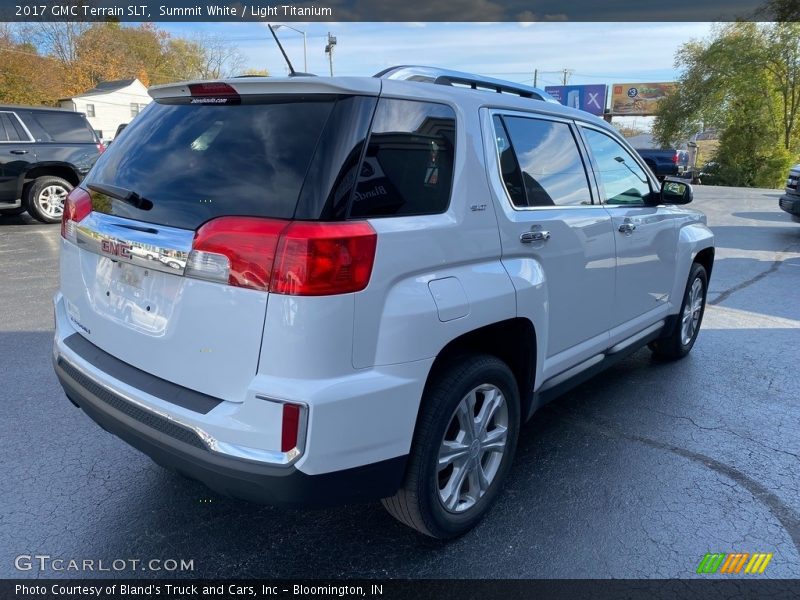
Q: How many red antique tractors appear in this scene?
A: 0